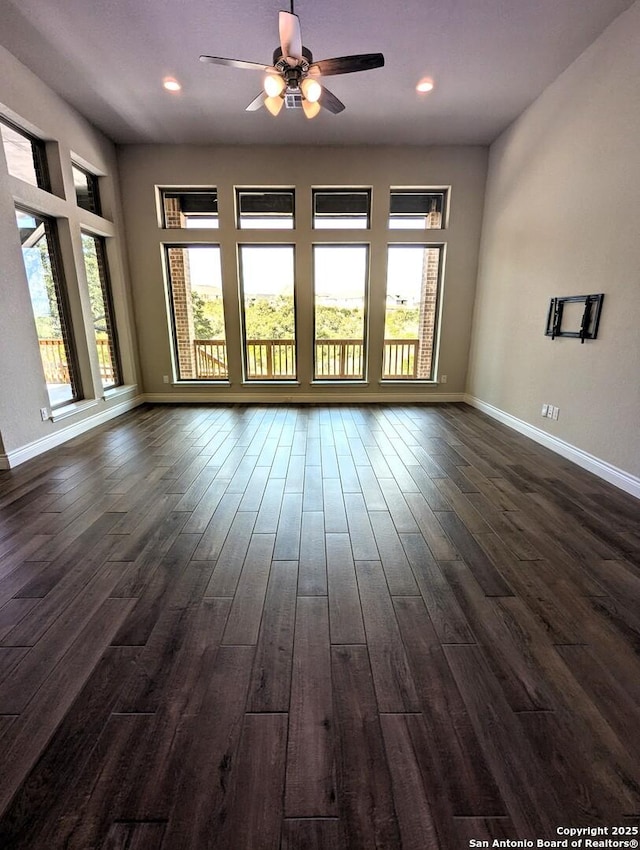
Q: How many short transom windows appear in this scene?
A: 6